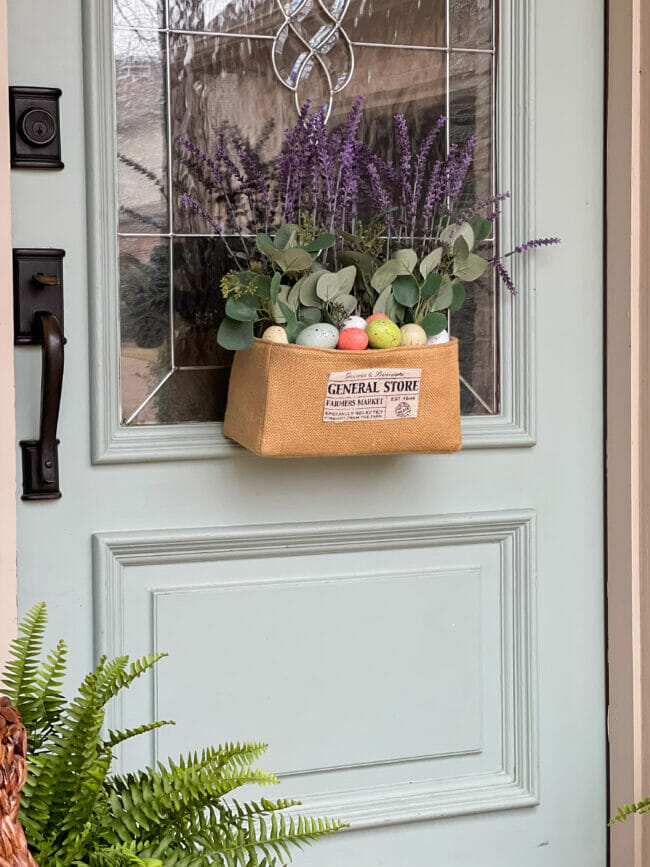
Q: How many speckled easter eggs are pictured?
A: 8